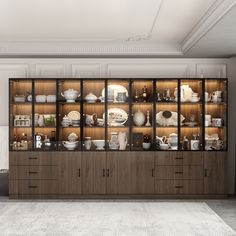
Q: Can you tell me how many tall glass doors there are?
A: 9